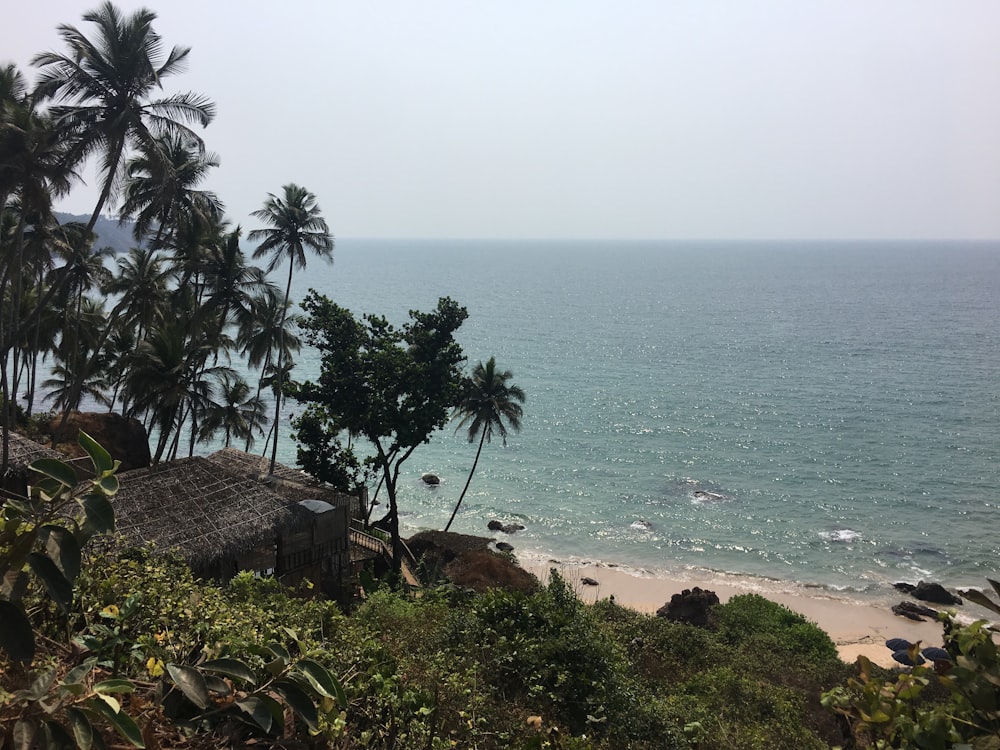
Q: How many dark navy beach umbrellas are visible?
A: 3